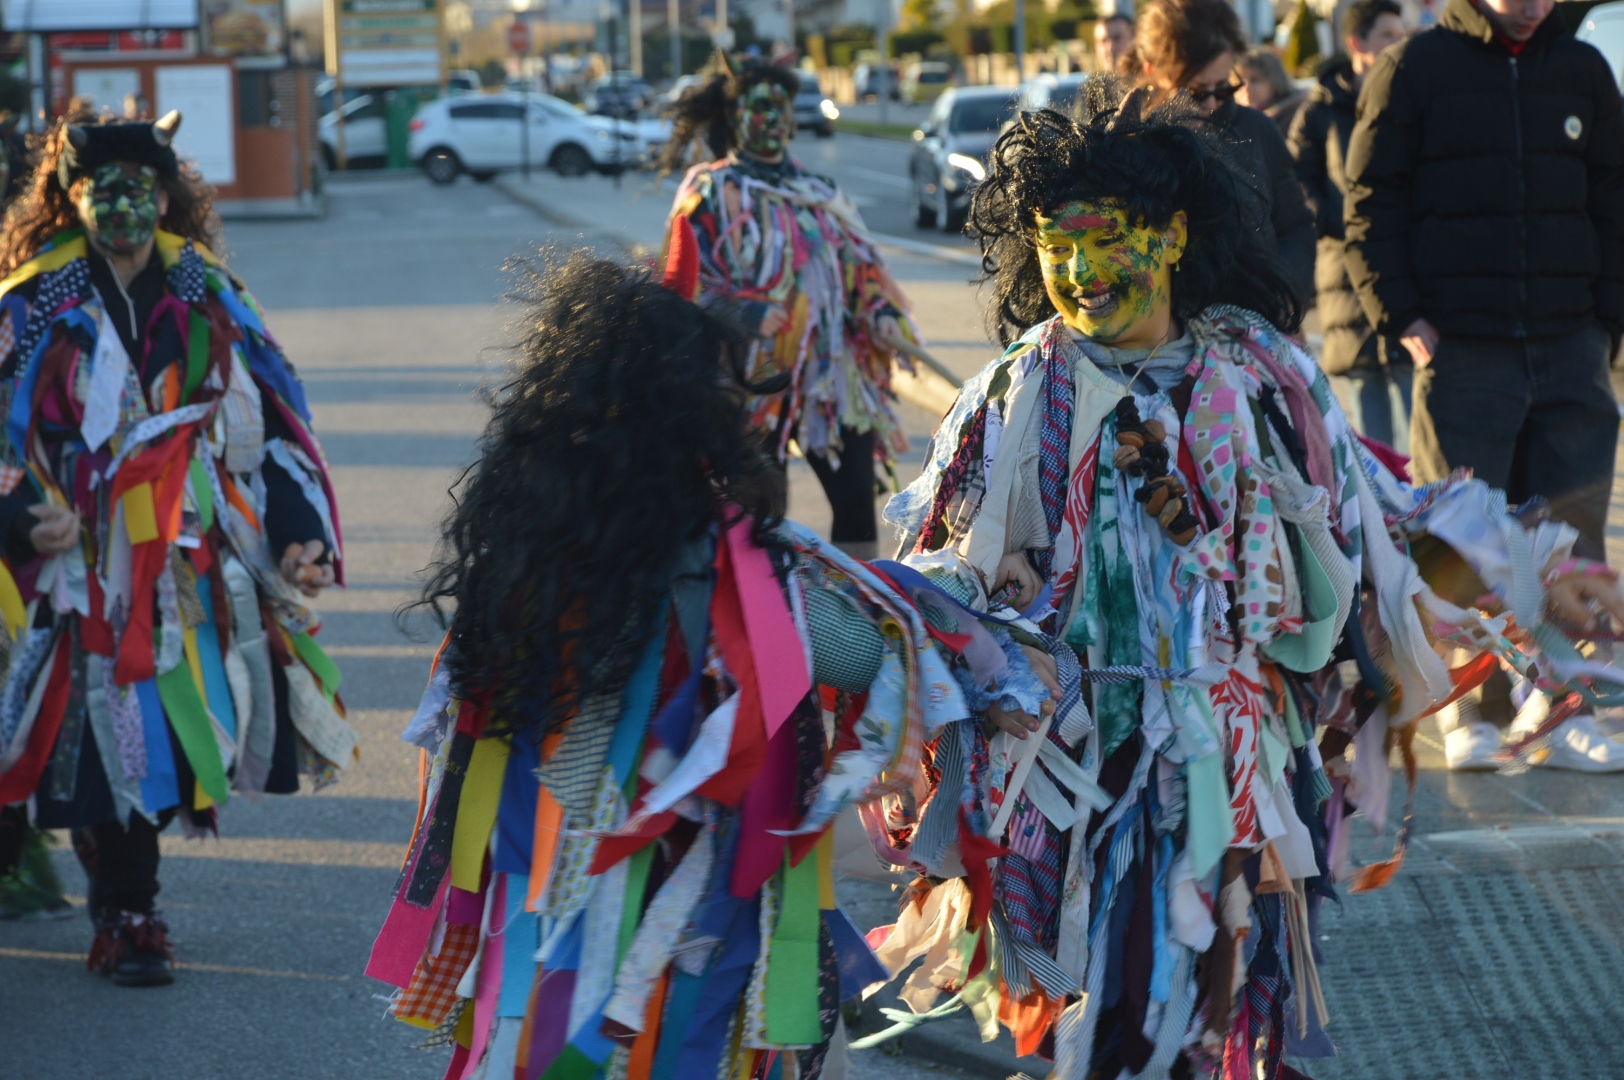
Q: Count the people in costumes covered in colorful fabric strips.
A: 4